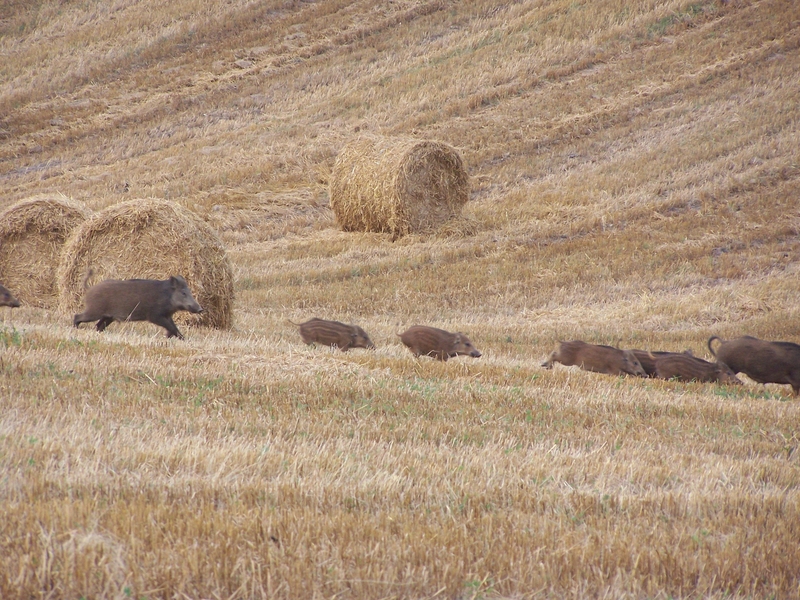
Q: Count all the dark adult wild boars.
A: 2